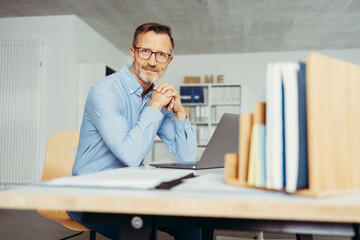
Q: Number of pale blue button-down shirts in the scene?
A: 1